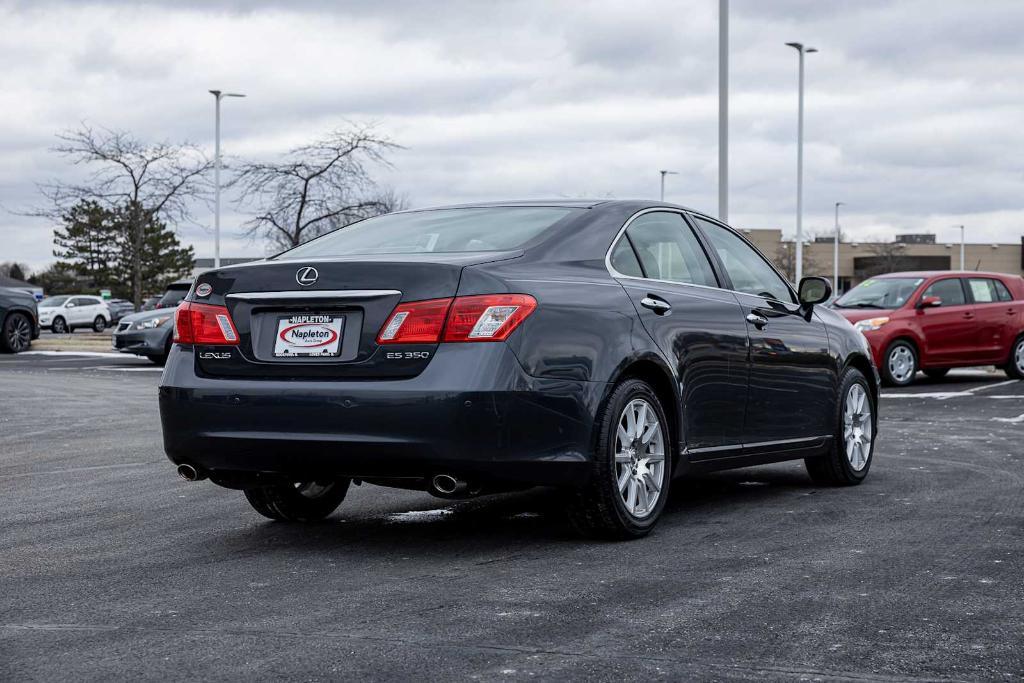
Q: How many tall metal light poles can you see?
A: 6